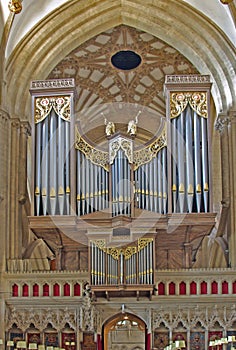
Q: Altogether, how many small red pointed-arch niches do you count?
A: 15